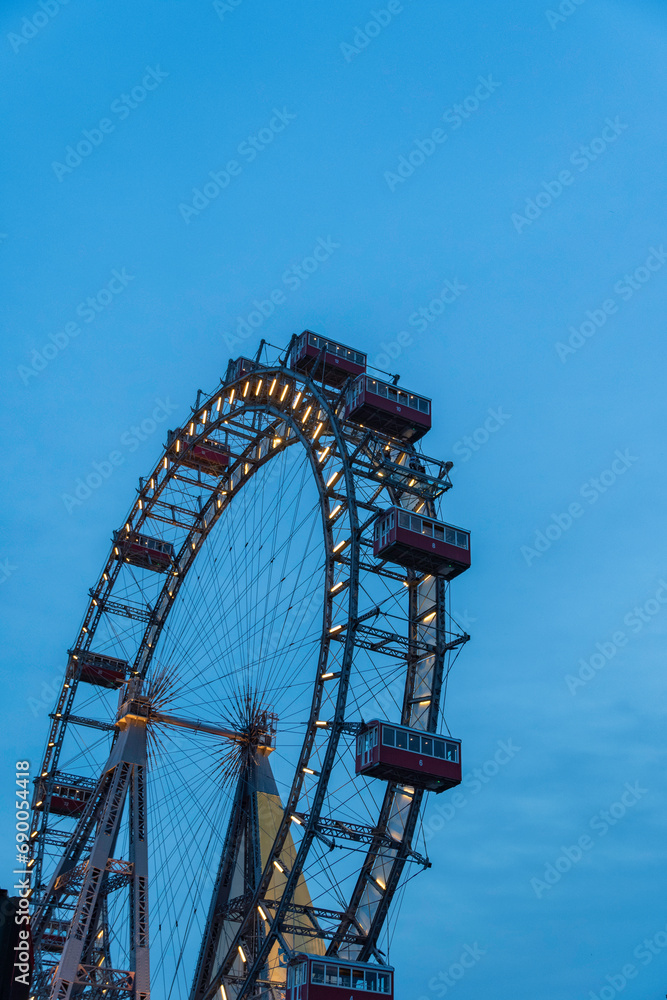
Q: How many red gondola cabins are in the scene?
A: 11